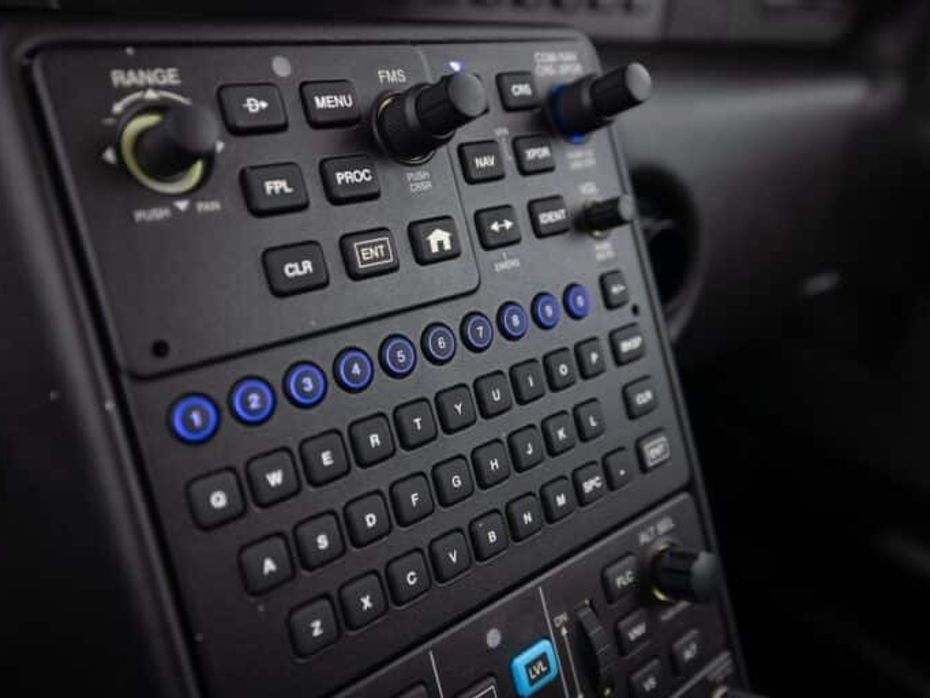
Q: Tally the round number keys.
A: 10